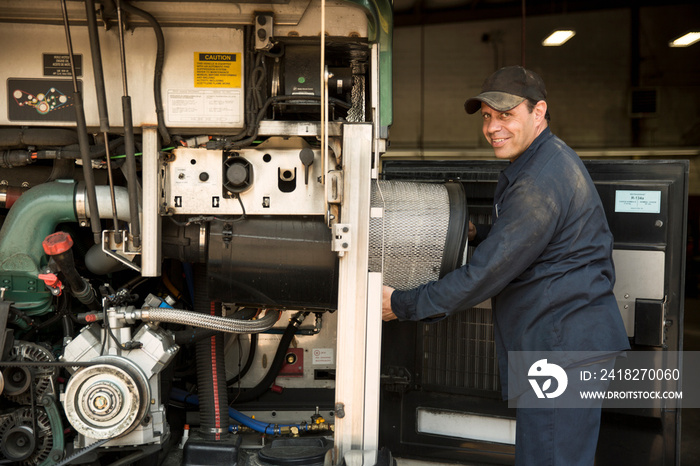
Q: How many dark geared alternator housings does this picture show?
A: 2